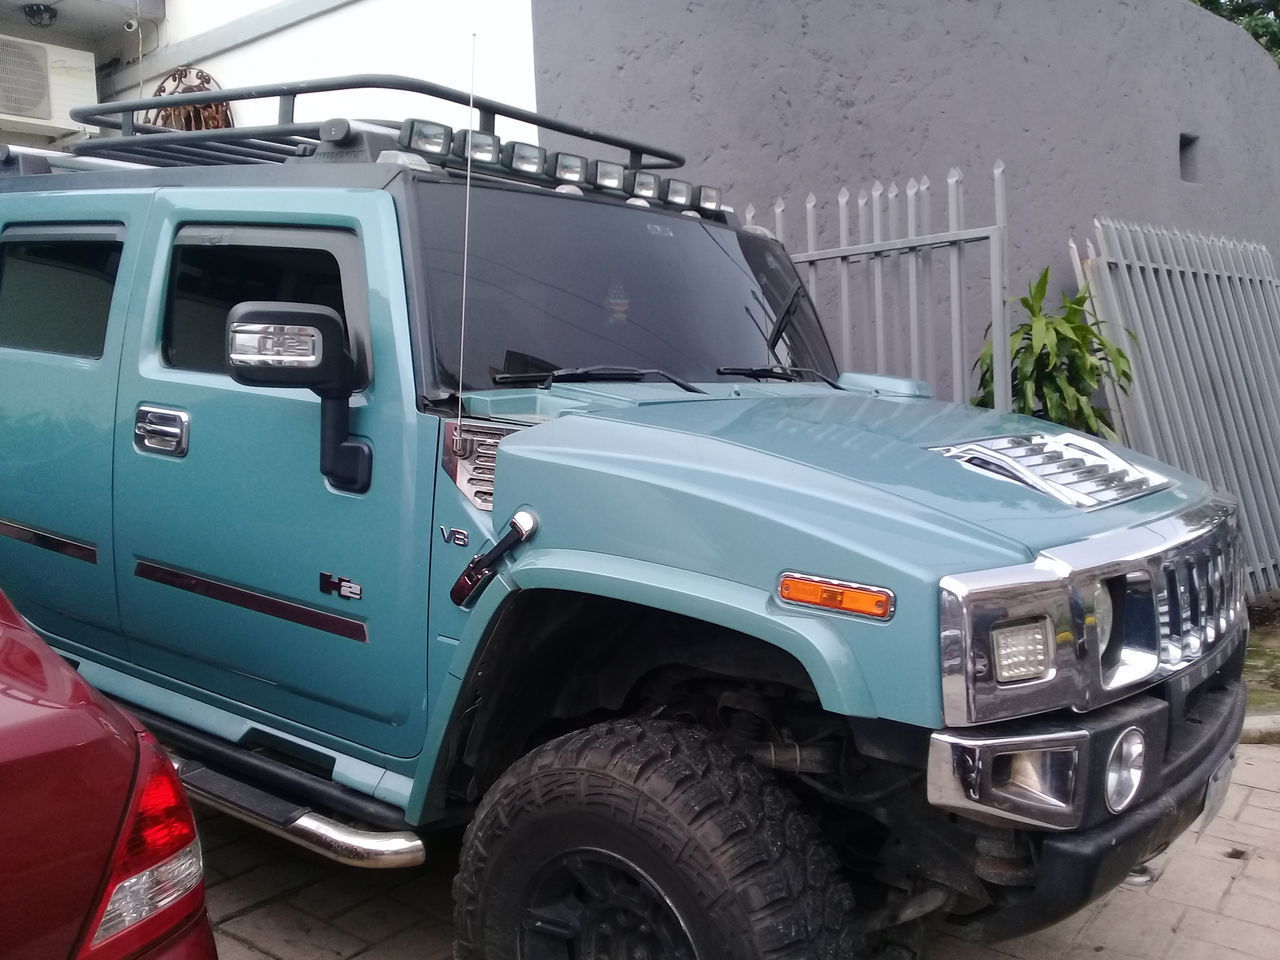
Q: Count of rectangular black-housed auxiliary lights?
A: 8